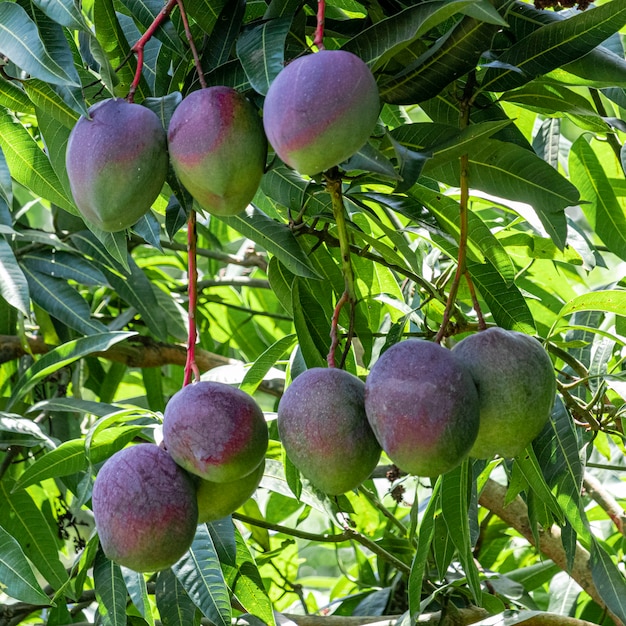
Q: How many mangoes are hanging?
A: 9